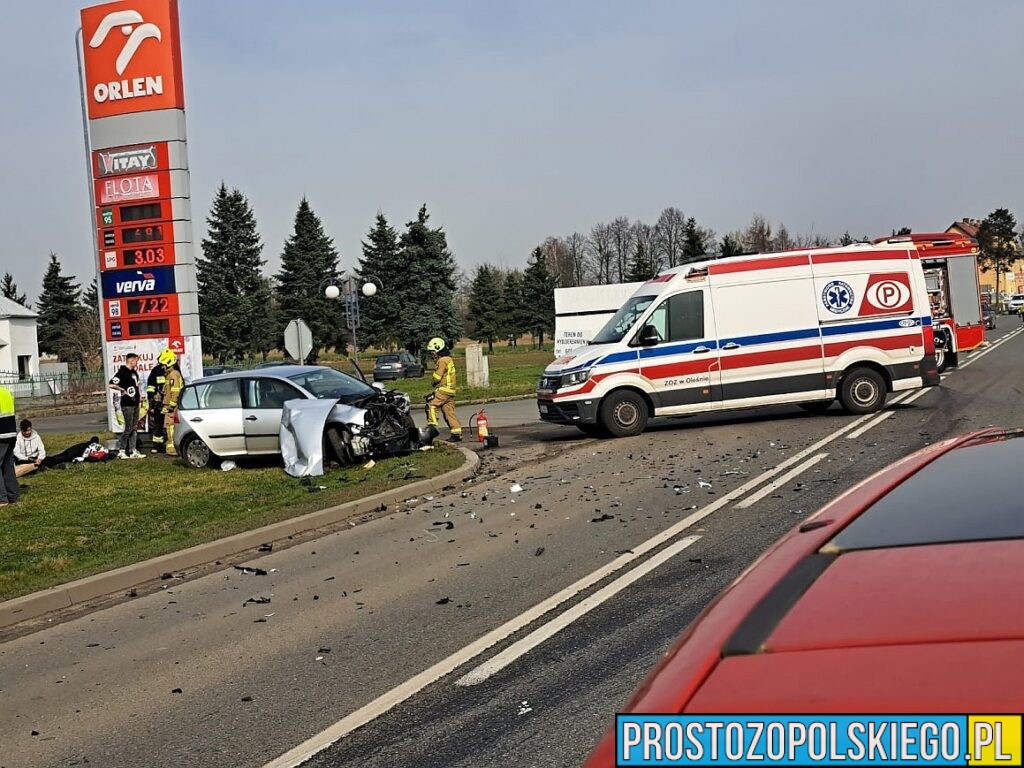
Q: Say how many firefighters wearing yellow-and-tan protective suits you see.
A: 2